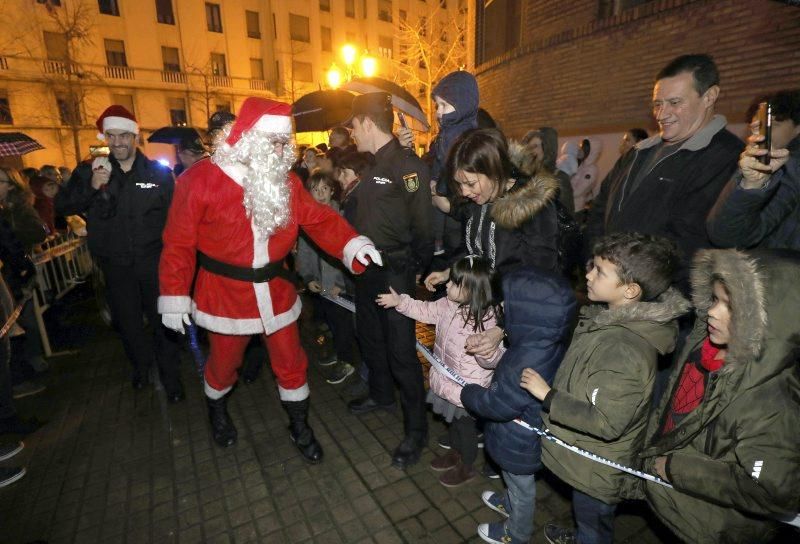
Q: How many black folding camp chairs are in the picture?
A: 0